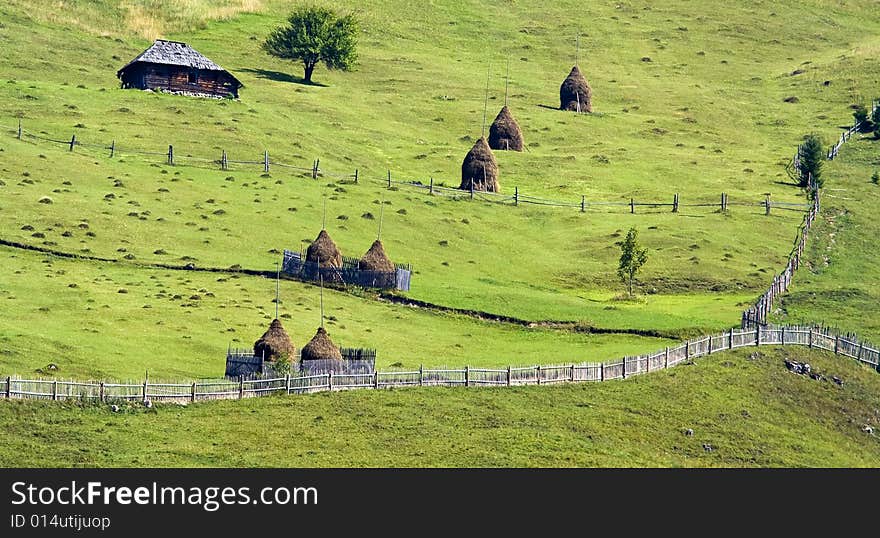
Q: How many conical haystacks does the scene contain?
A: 7